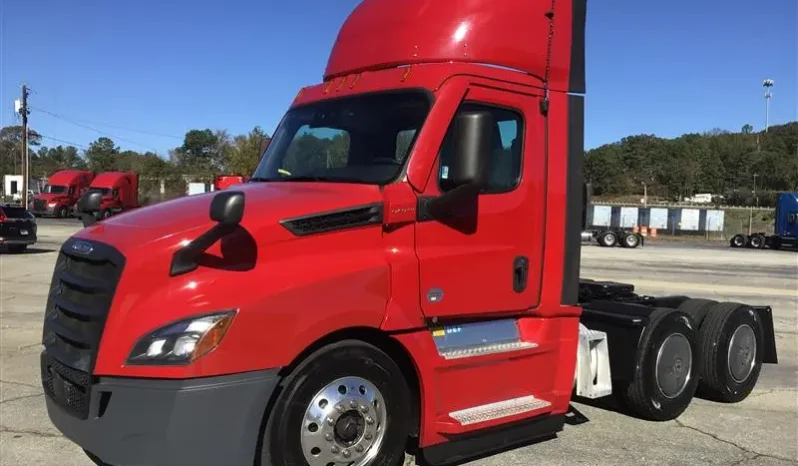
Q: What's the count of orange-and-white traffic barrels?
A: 3